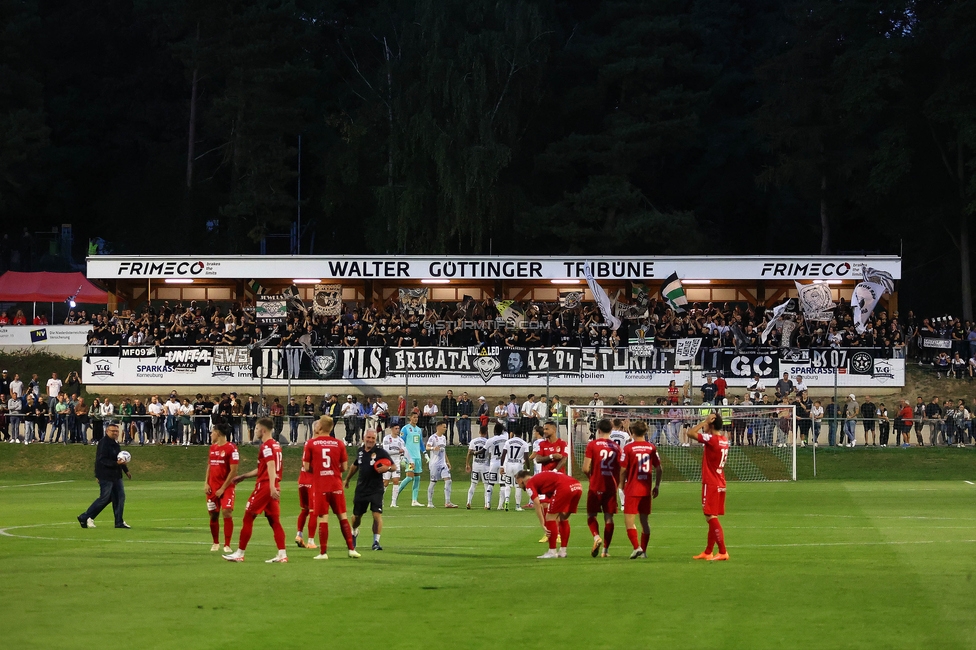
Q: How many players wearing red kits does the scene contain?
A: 9